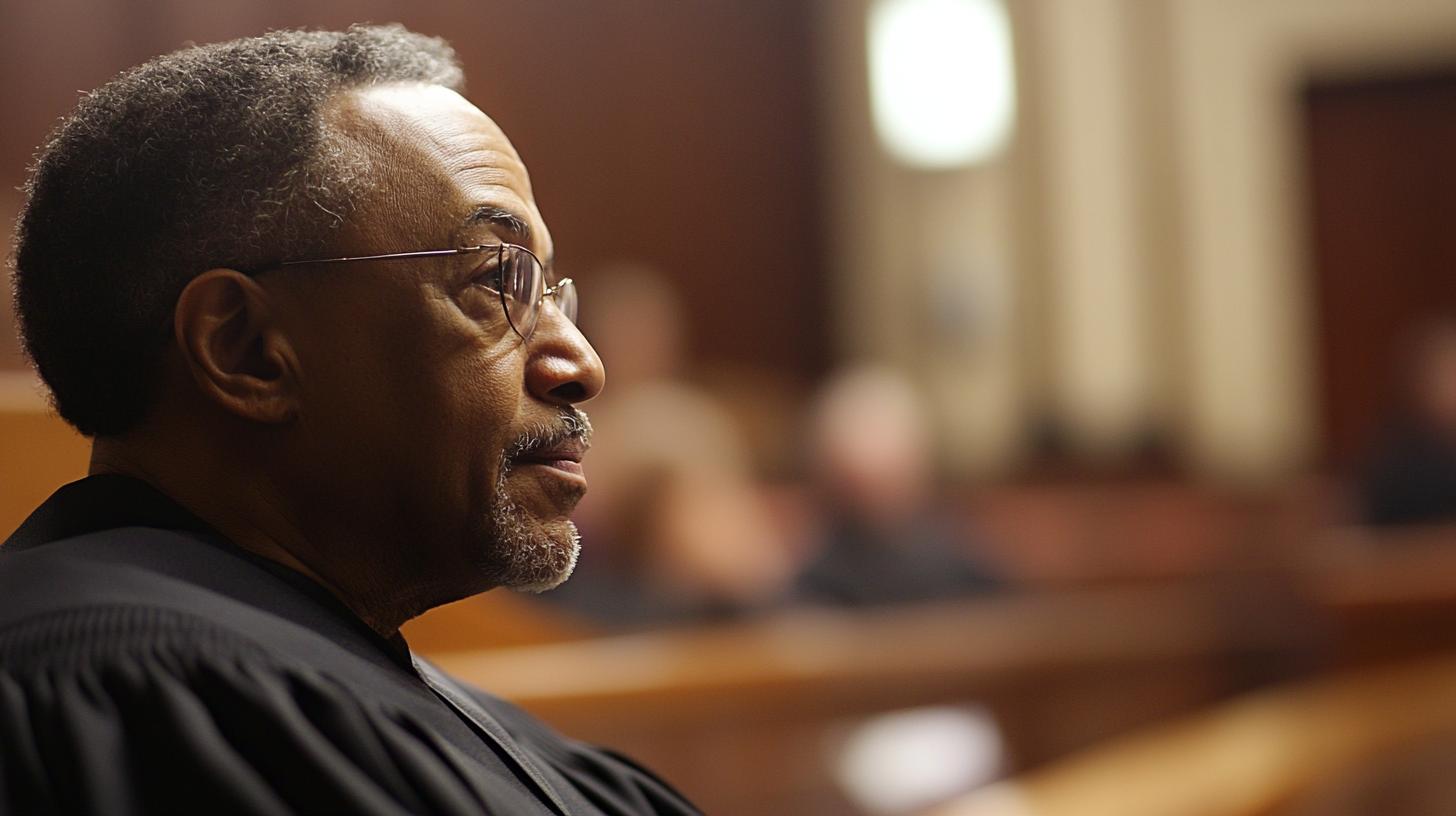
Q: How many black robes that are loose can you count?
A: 1